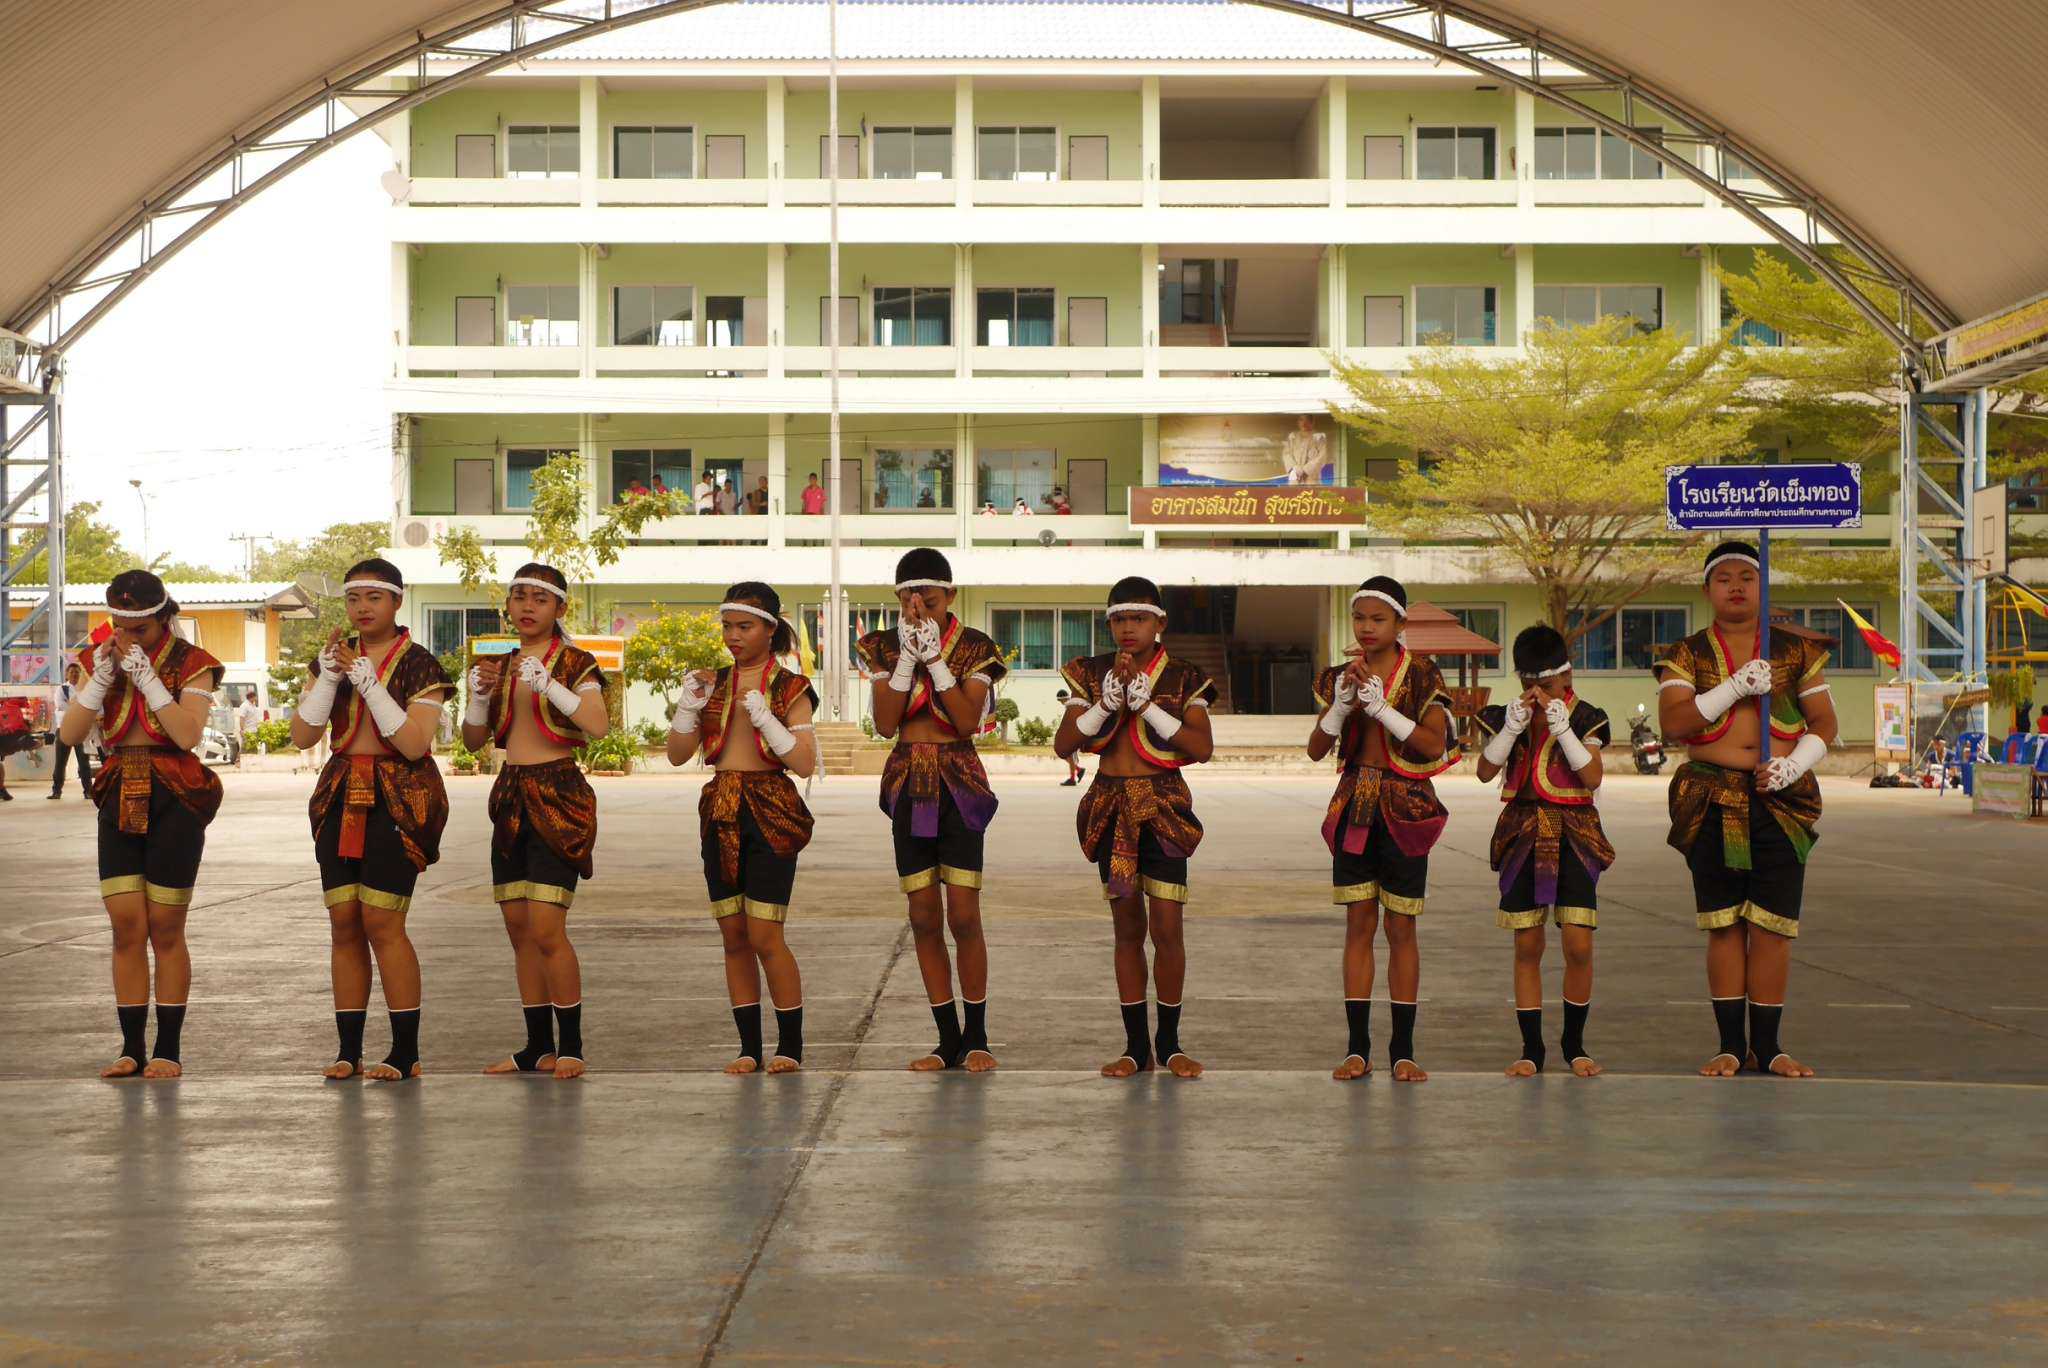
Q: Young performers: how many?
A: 9